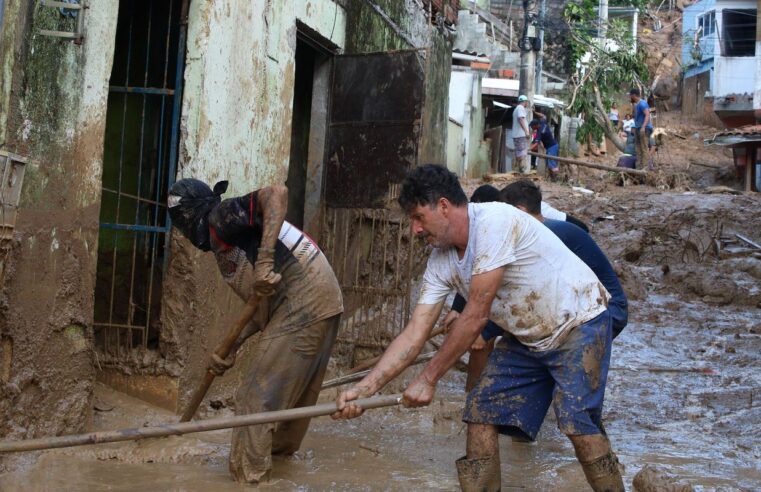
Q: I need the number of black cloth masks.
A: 1